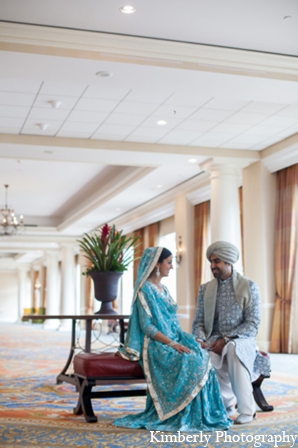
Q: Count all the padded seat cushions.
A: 1